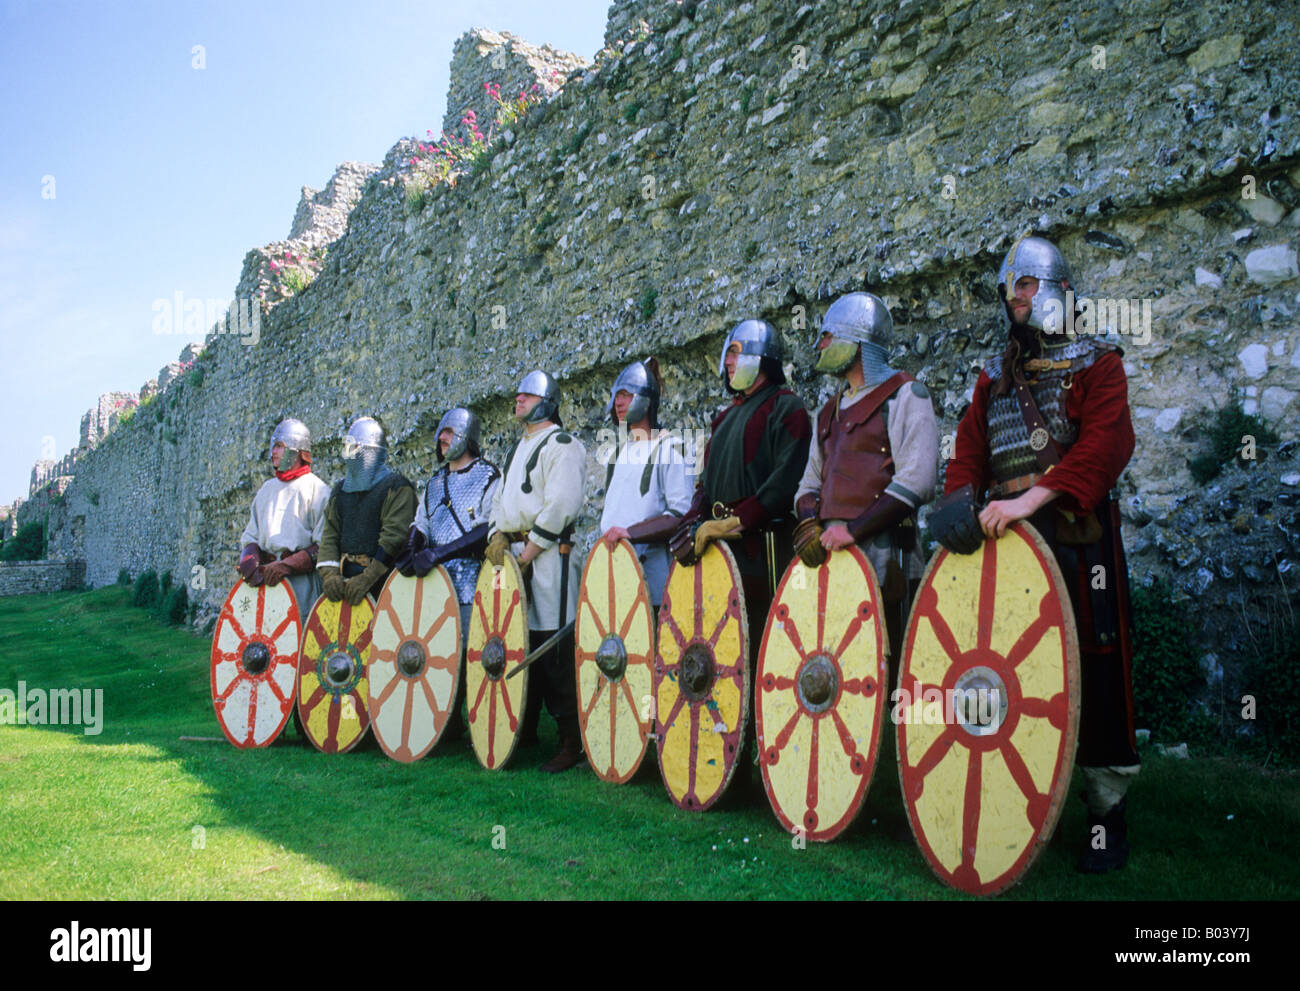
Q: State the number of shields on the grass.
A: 8